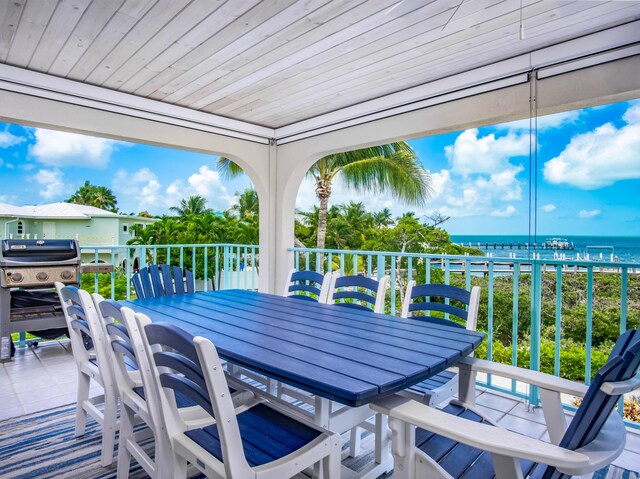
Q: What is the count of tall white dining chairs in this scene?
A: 6